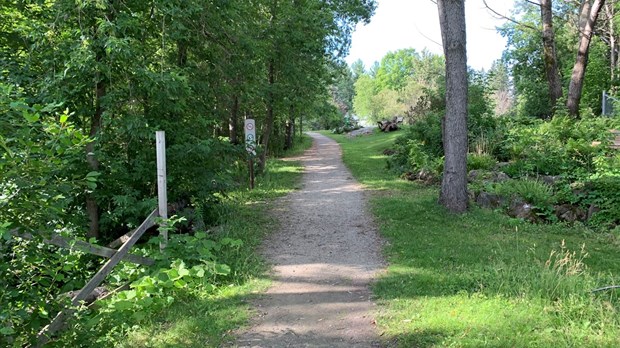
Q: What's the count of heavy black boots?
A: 0